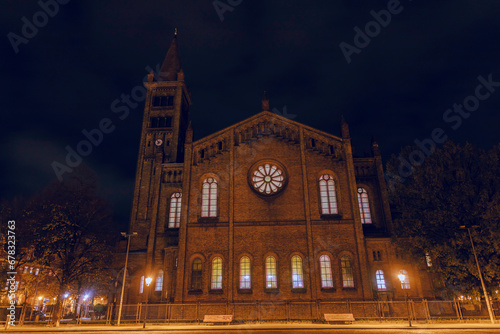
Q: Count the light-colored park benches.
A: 2